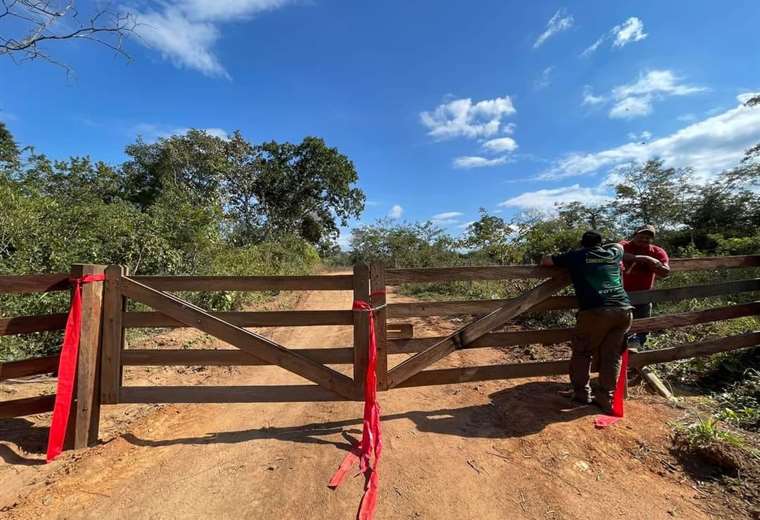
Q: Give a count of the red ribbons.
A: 3